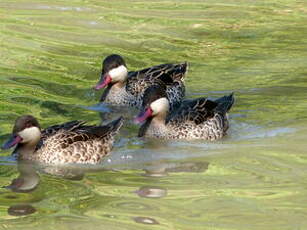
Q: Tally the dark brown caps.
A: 3